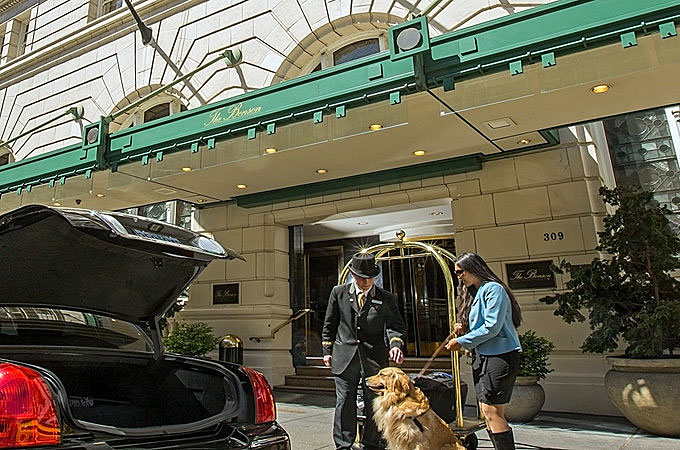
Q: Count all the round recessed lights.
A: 13